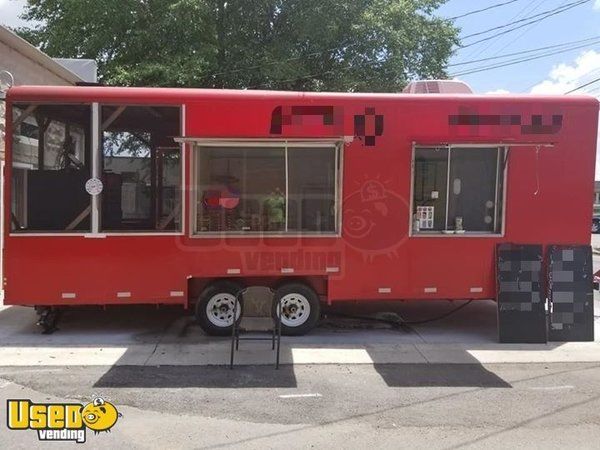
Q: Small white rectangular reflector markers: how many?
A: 9